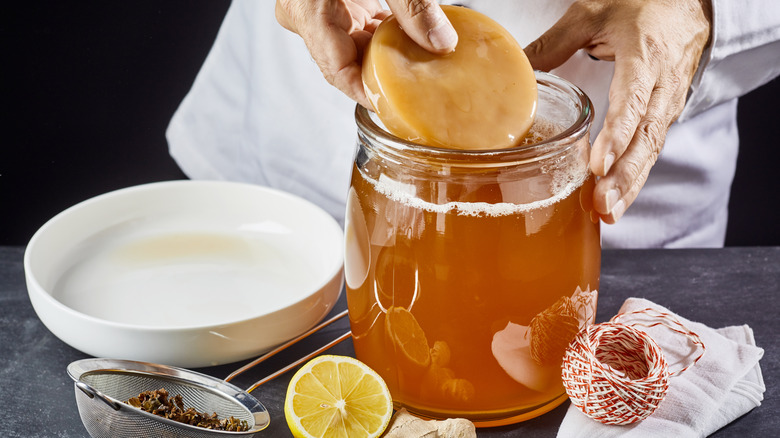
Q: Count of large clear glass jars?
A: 1